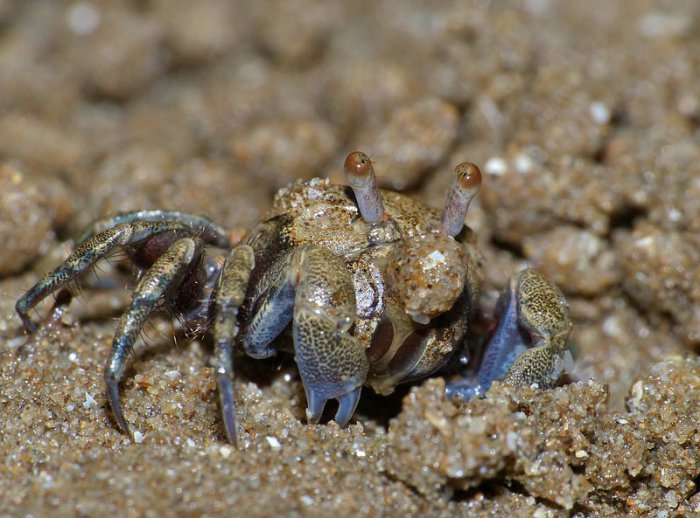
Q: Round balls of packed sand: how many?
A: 1